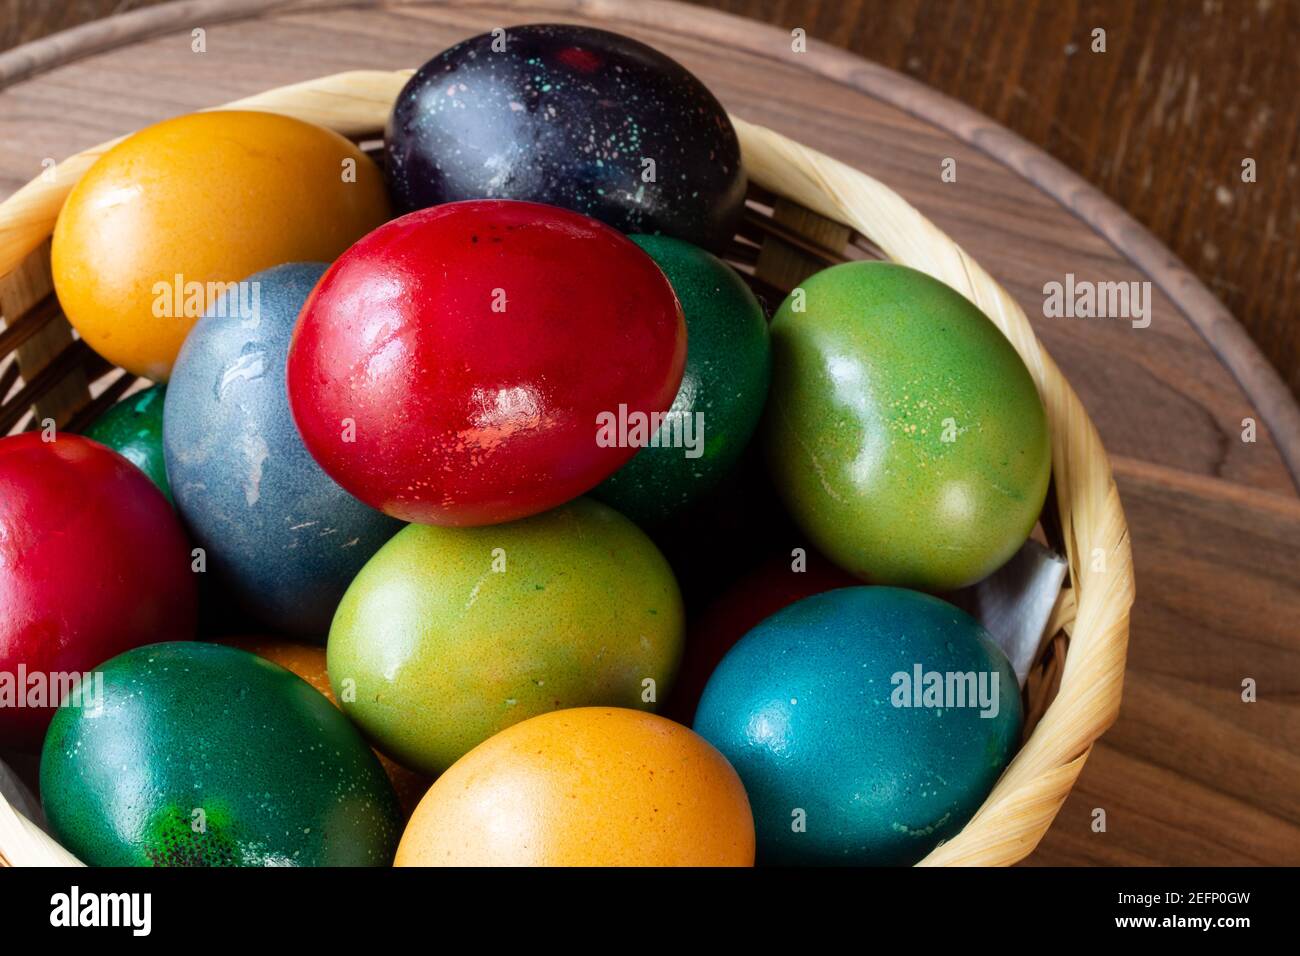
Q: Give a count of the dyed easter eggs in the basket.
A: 14